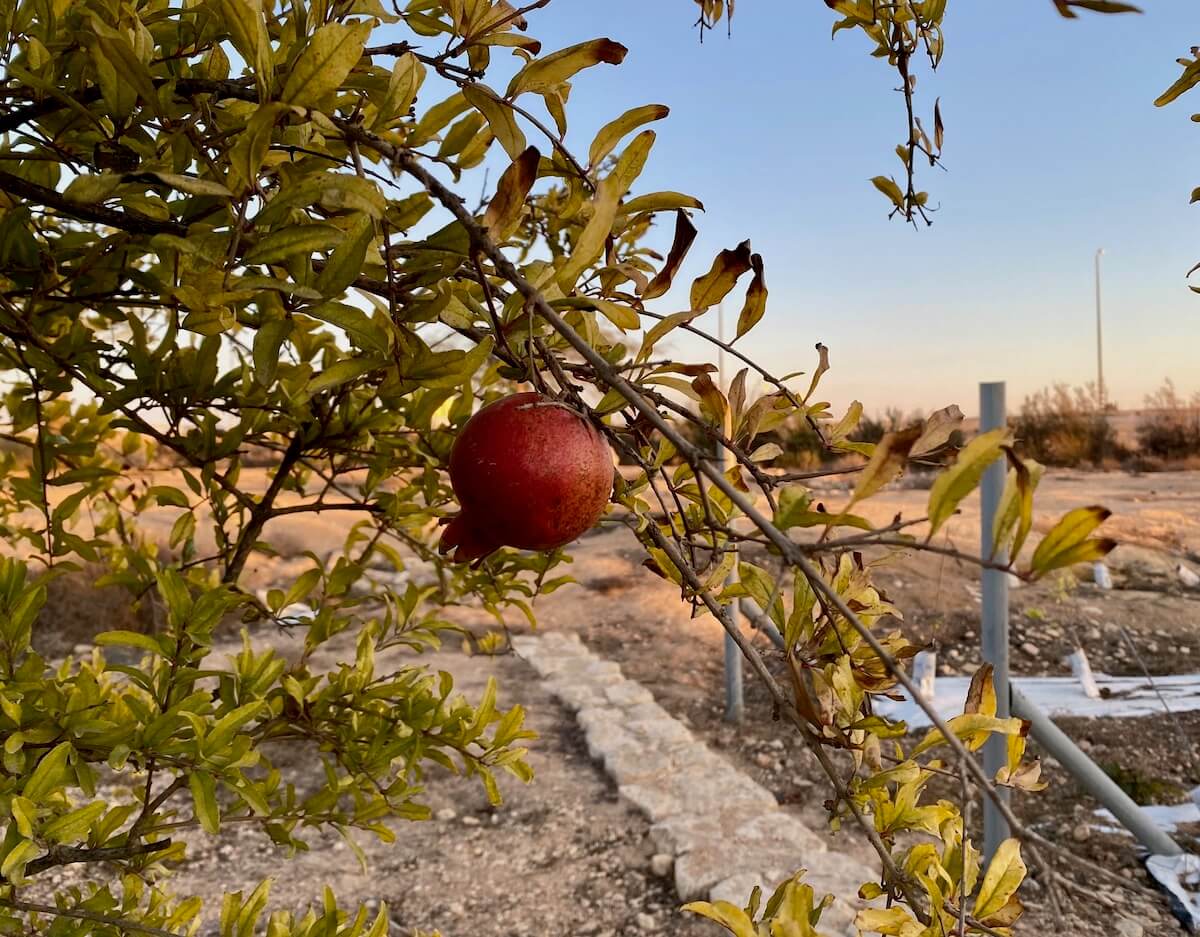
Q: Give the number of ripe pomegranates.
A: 1